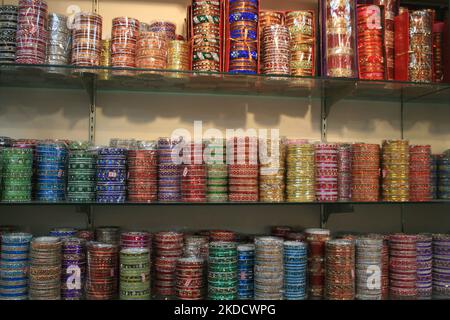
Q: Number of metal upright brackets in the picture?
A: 2